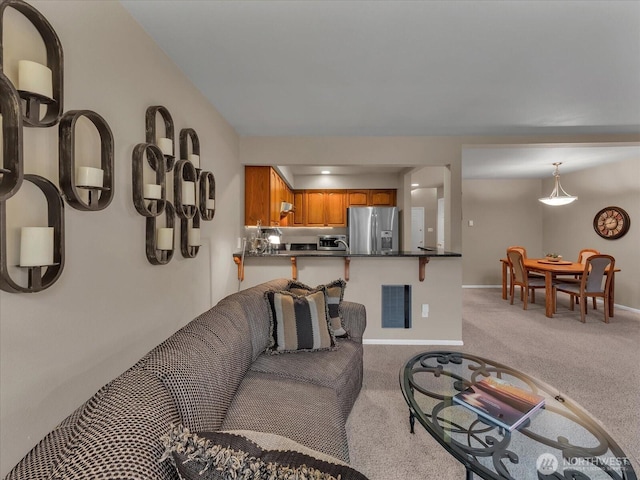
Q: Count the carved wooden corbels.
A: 4